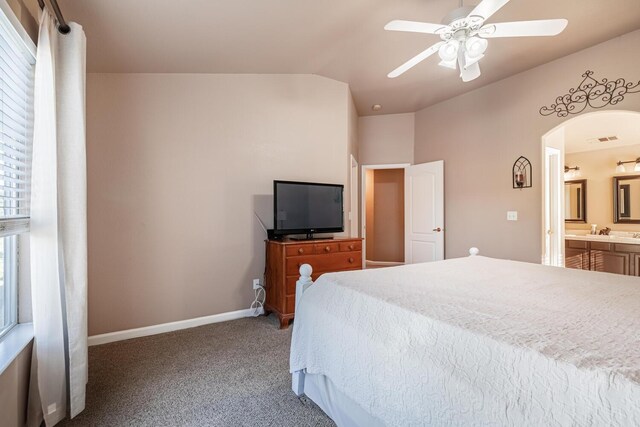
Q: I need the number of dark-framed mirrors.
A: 2